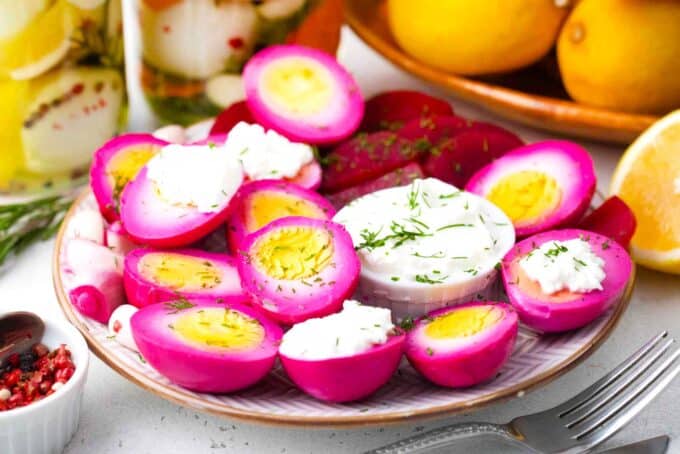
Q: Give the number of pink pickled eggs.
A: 12